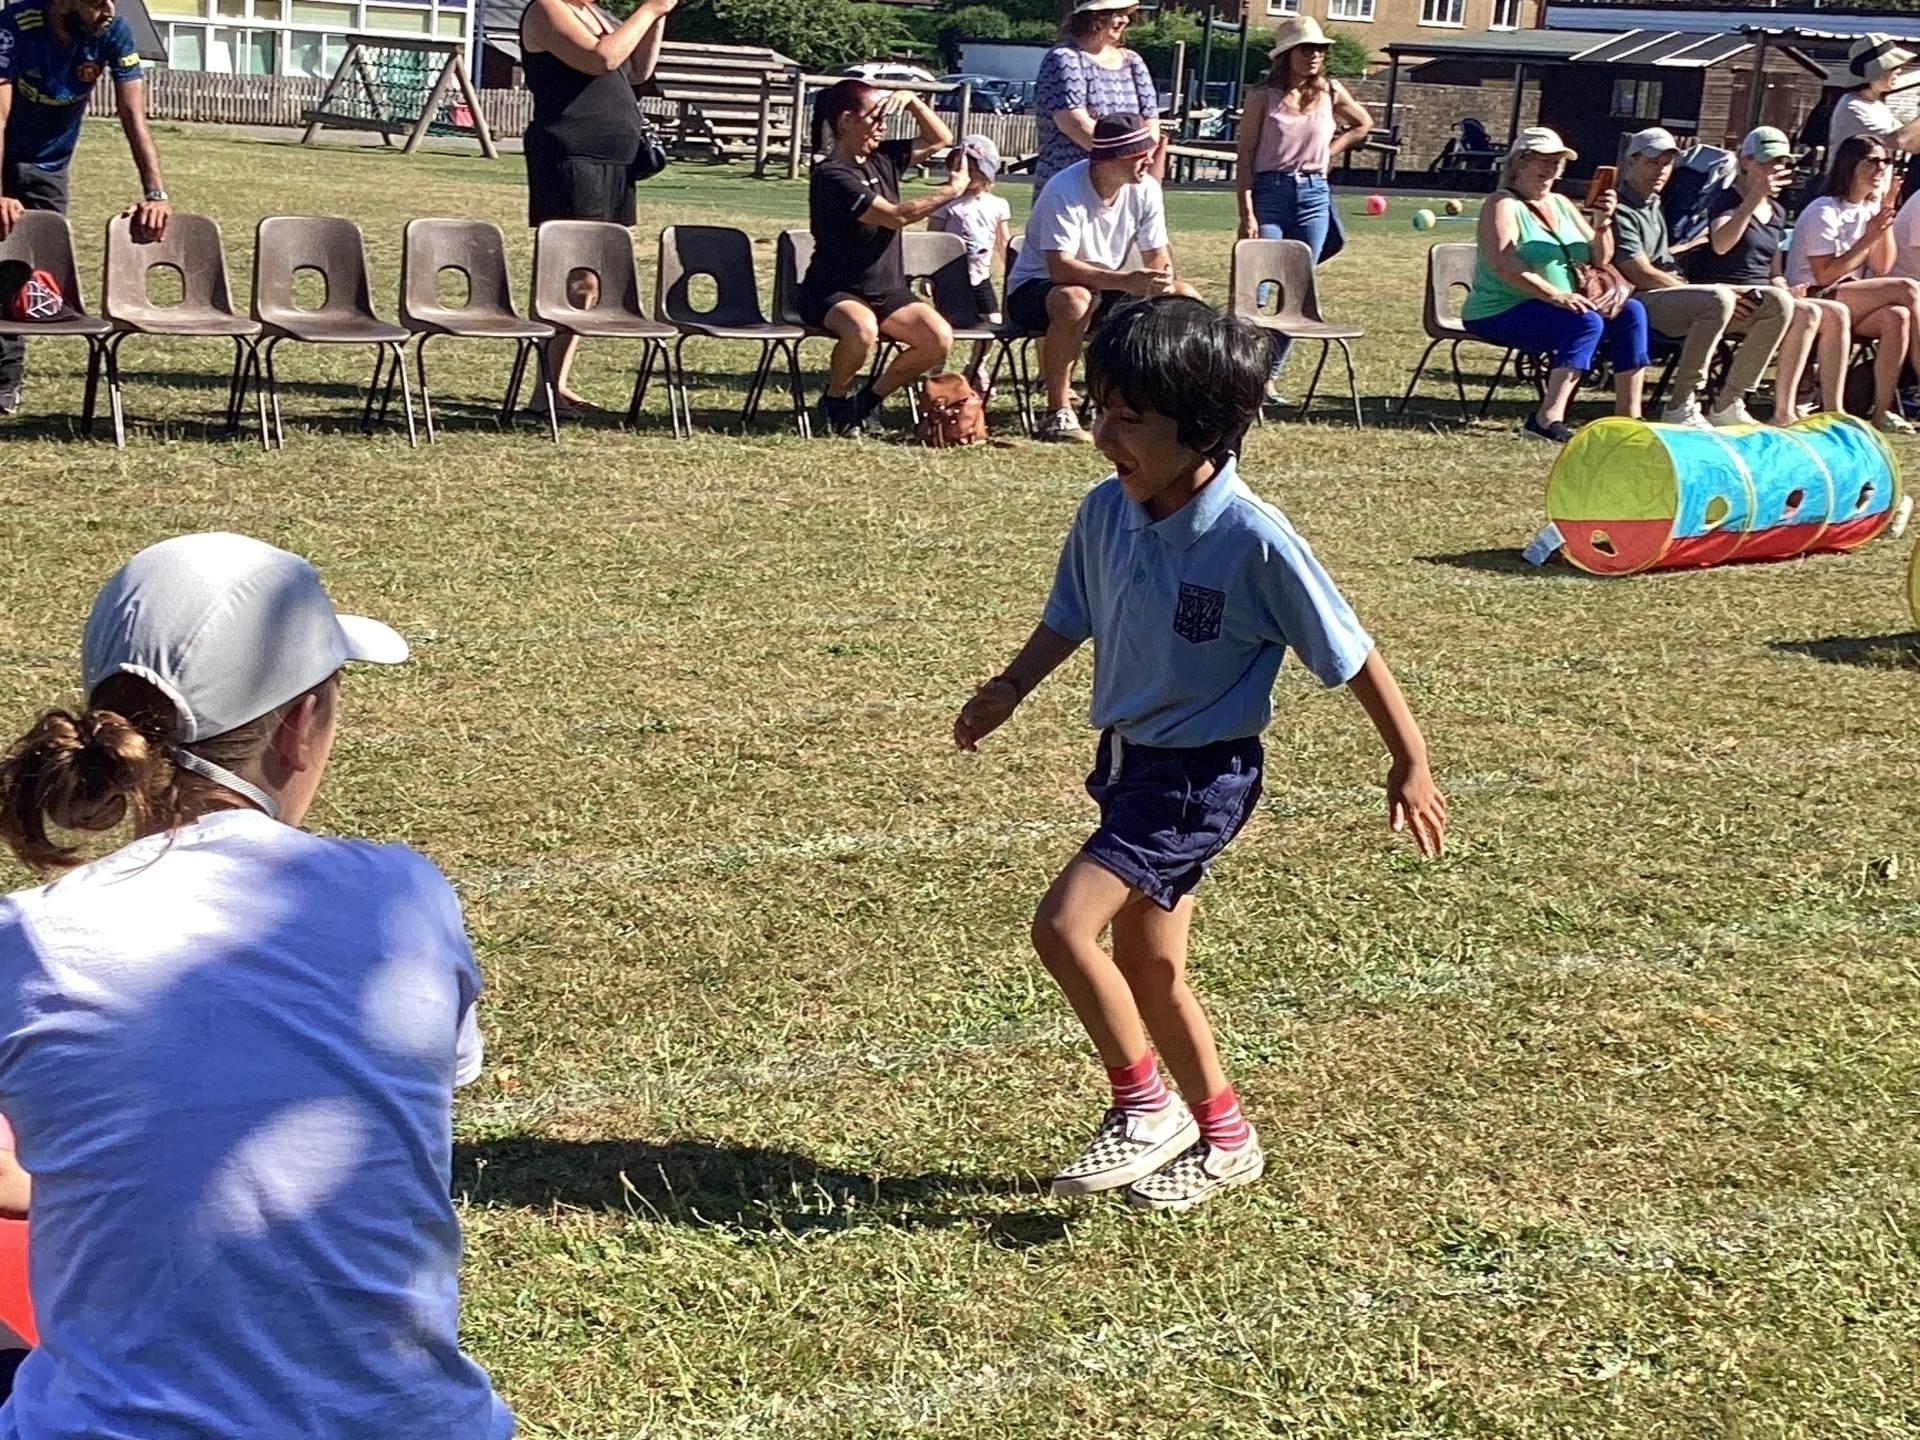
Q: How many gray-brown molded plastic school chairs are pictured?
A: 11